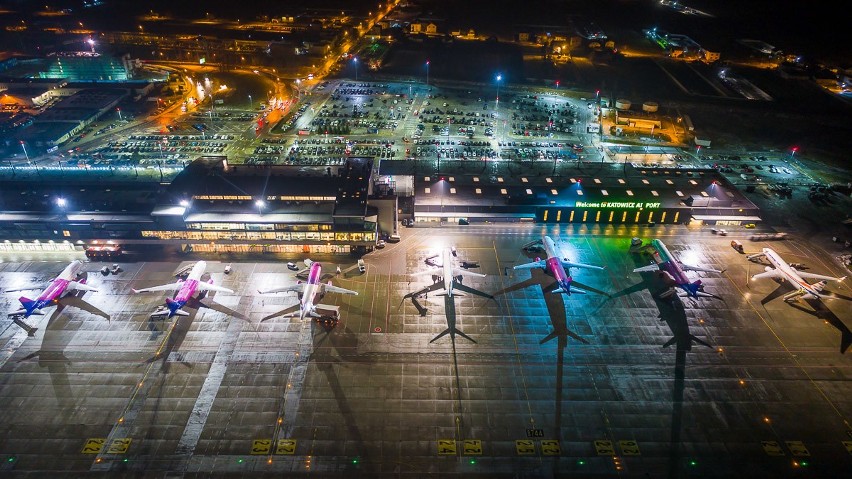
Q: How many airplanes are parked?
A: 7